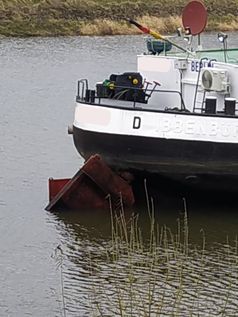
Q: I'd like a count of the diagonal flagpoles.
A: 1